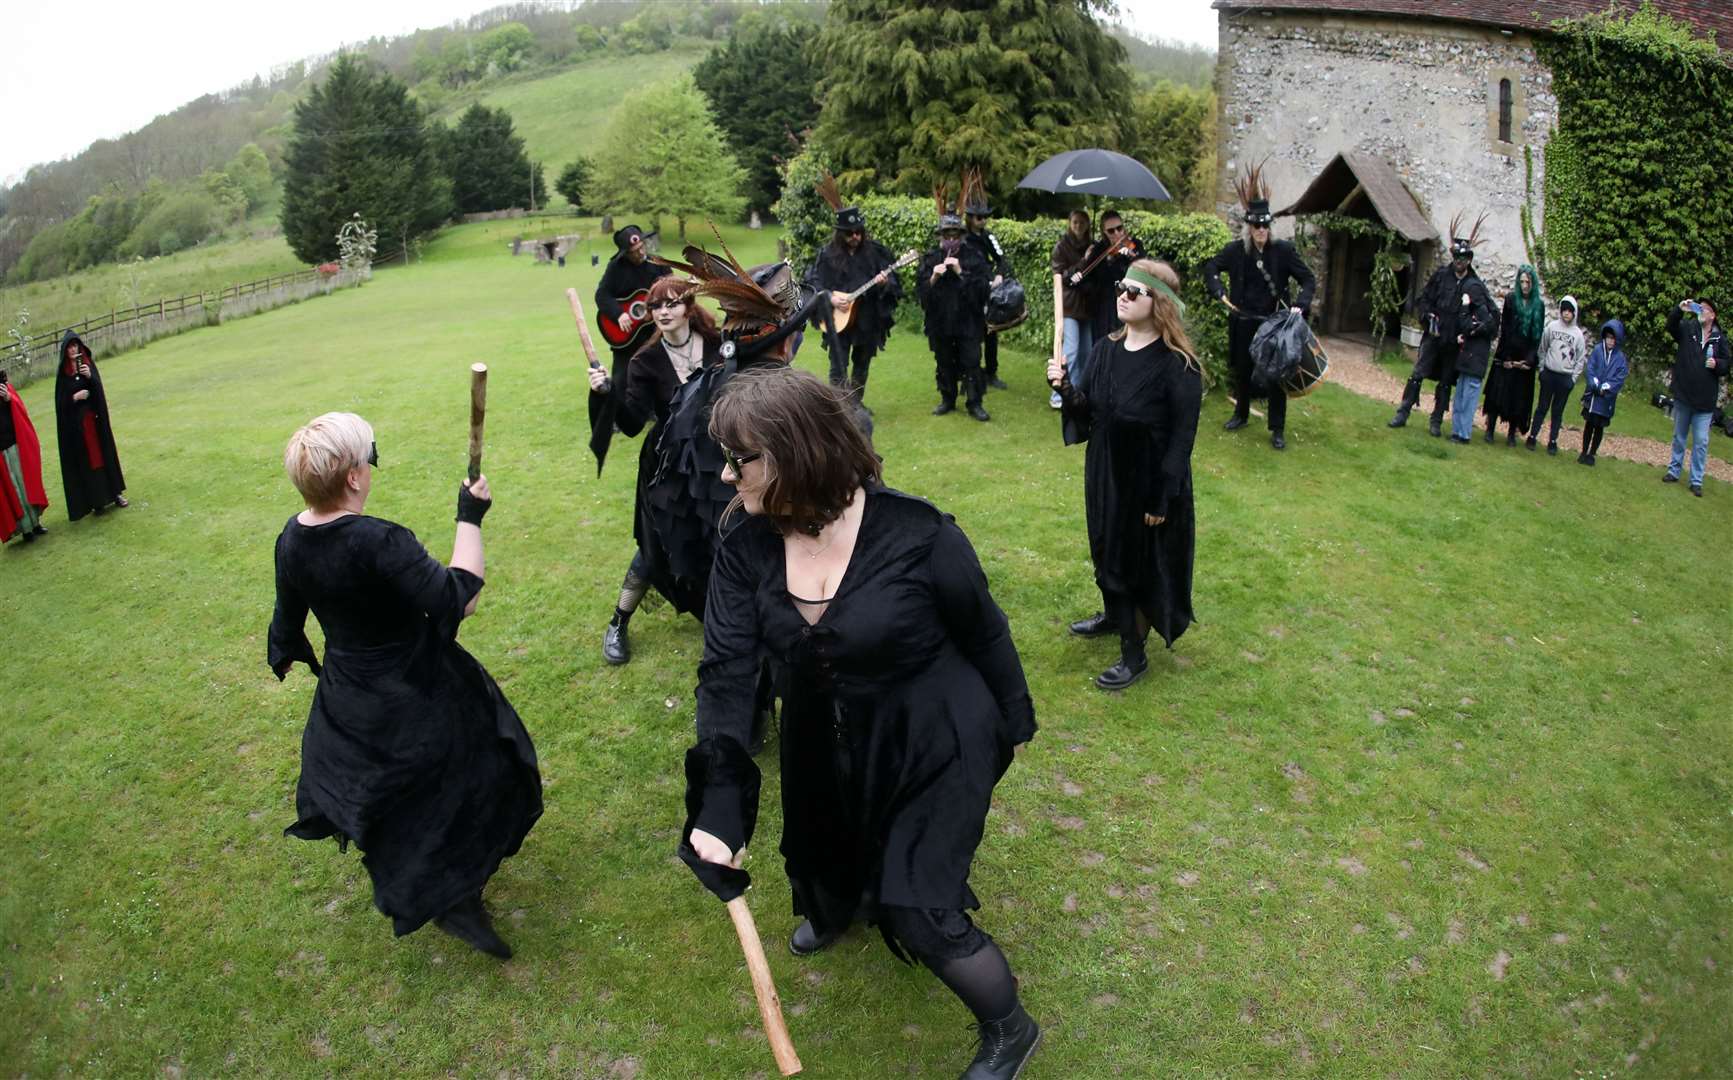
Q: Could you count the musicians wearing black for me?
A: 6